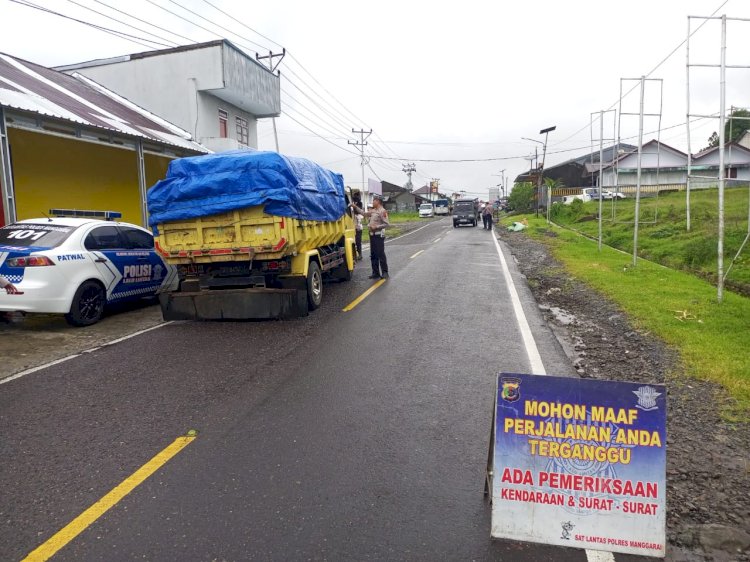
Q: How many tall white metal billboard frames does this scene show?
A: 3